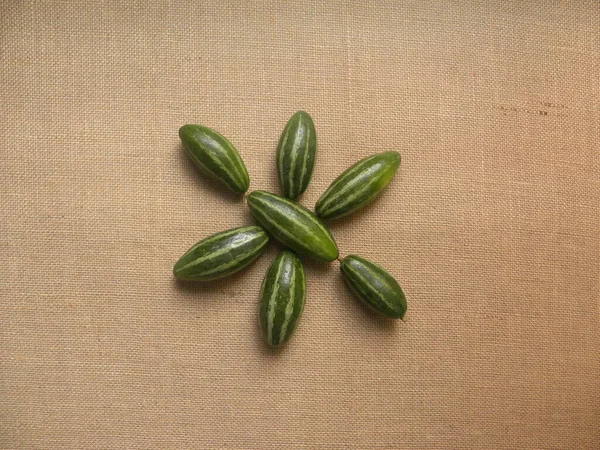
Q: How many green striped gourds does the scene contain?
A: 7